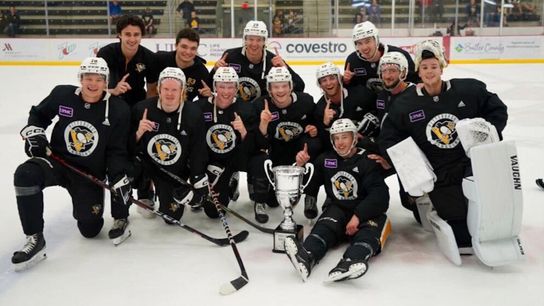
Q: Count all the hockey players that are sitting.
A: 1